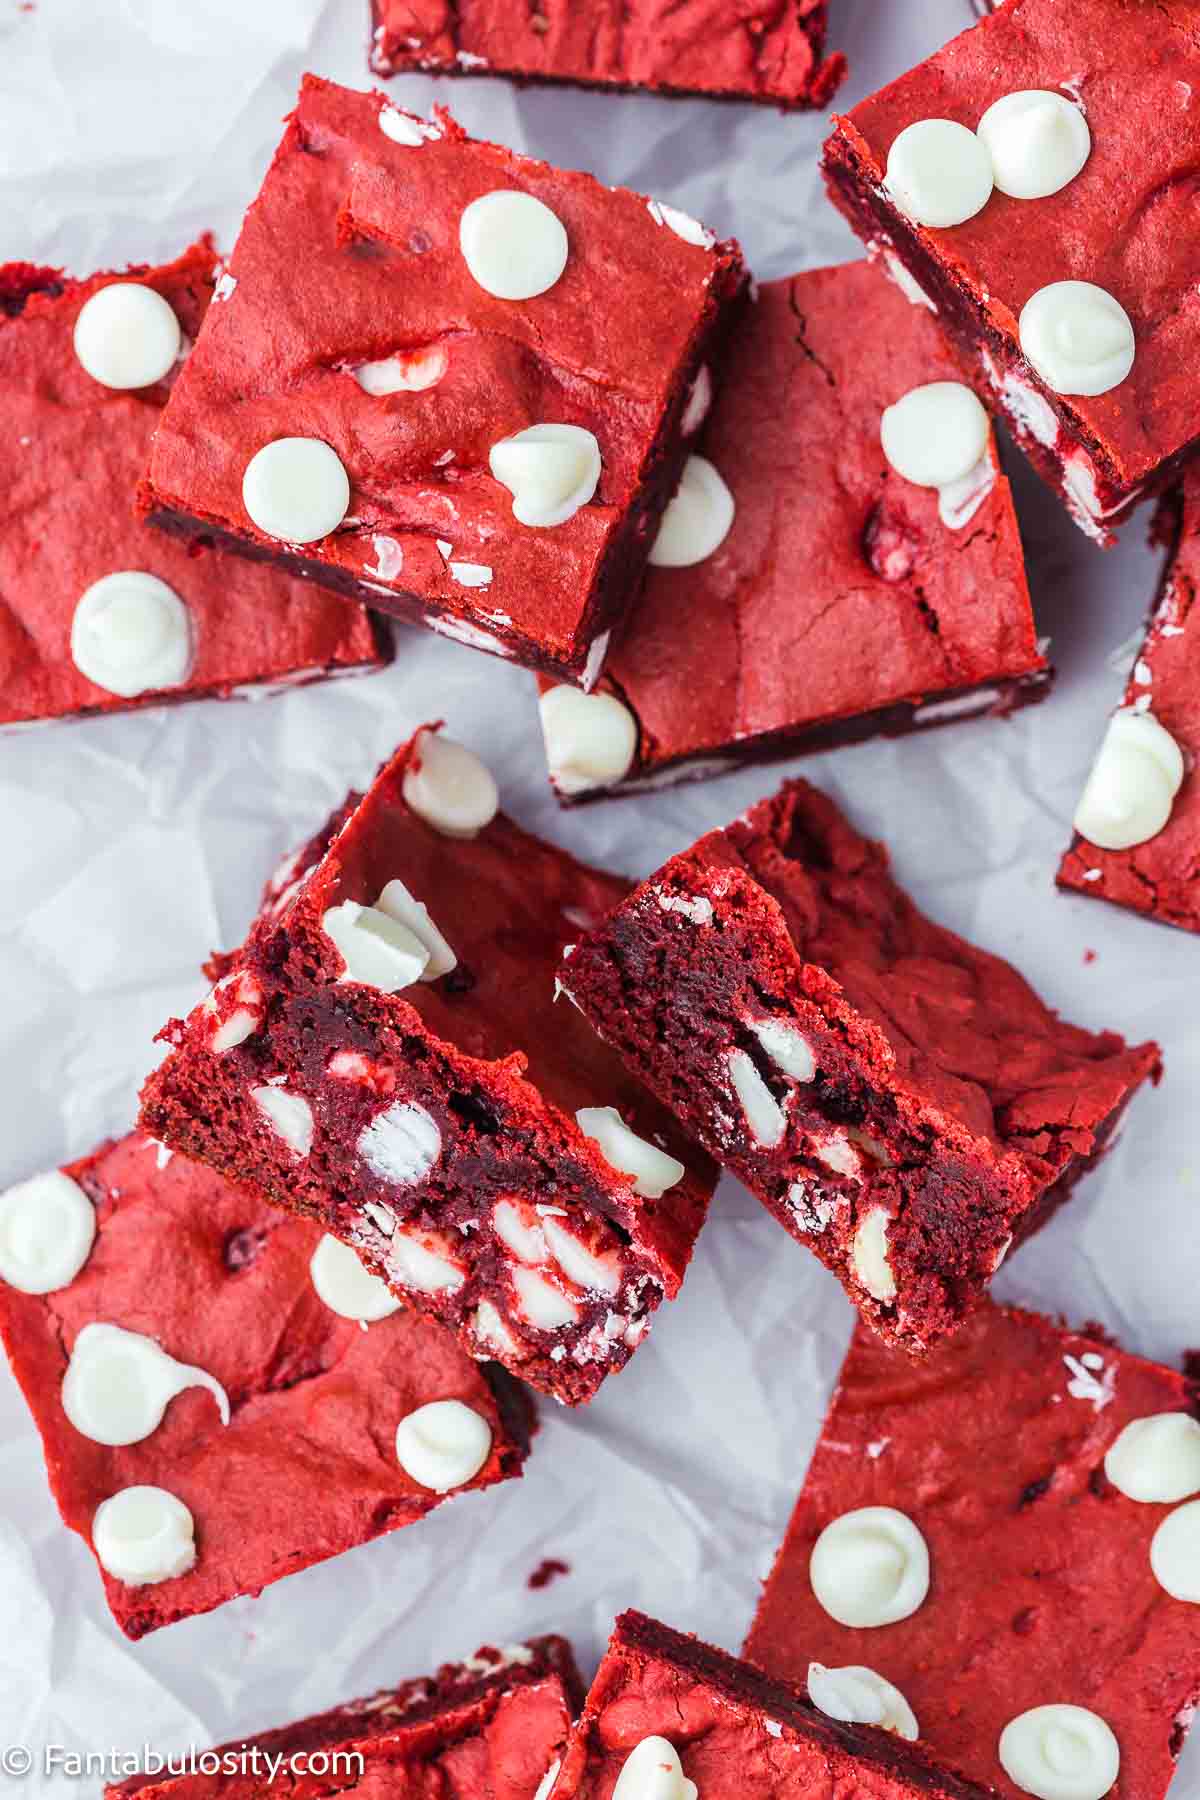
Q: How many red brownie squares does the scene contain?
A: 12